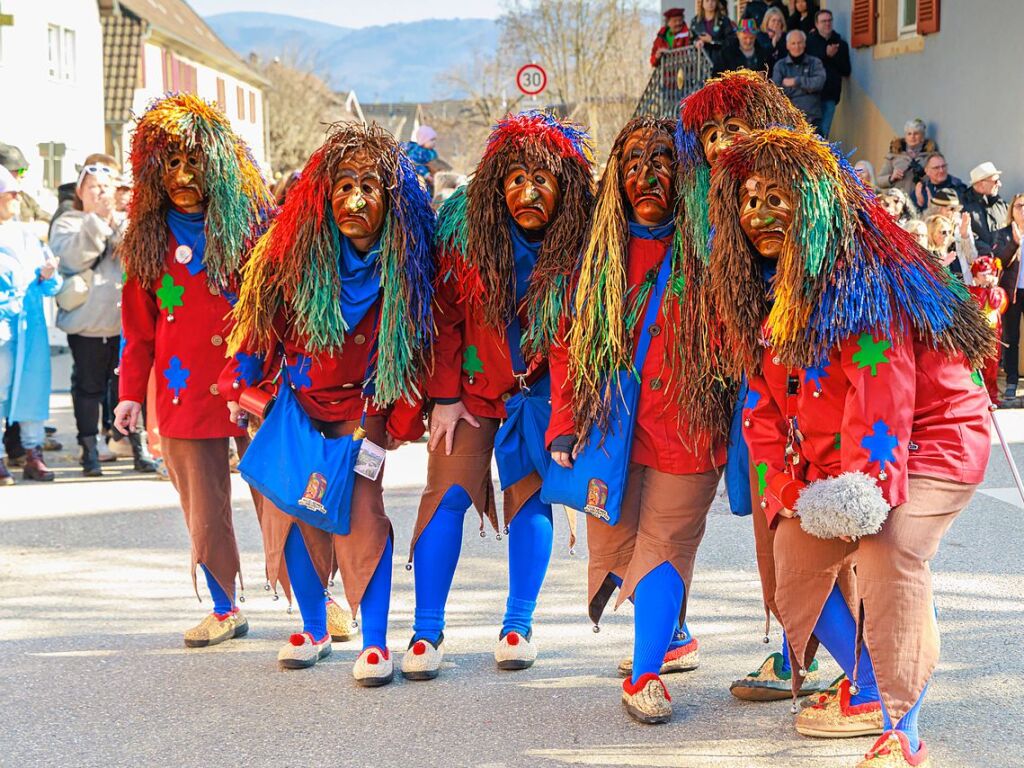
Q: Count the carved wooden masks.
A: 6